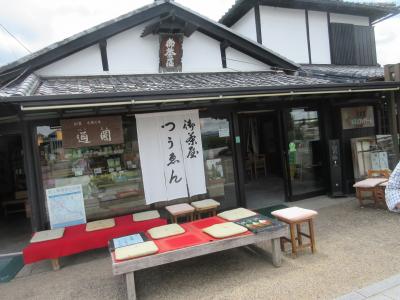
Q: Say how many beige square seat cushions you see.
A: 7